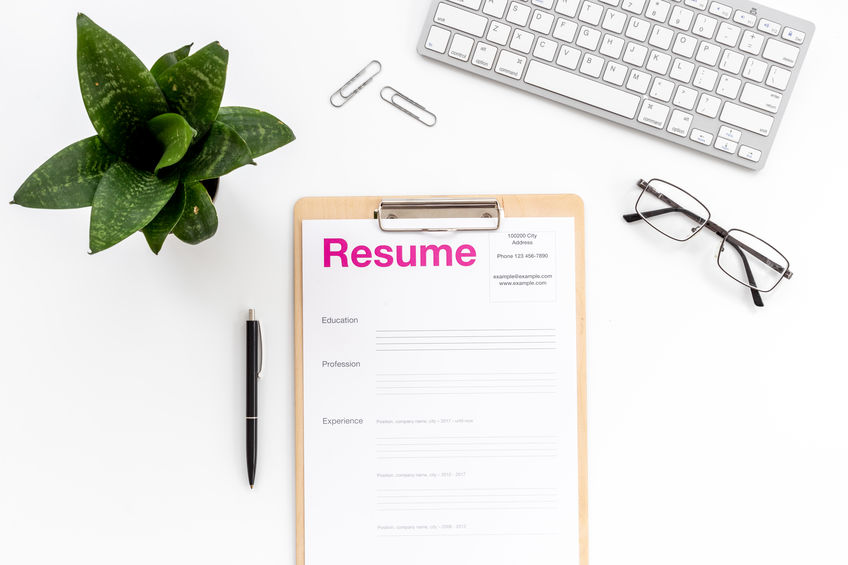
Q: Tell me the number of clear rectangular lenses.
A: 2